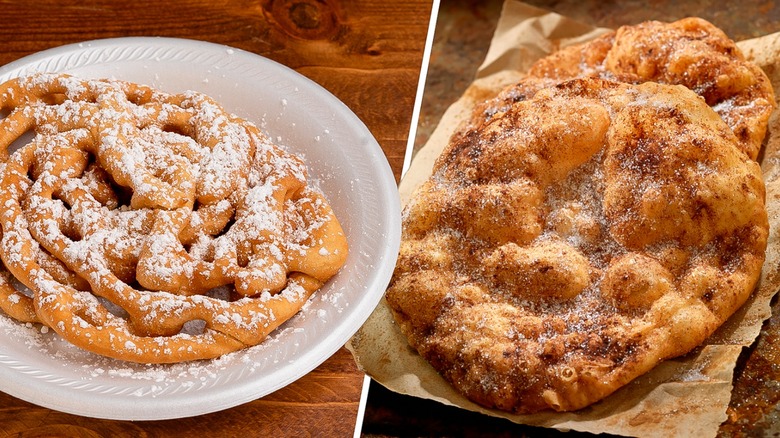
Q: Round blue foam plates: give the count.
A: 0